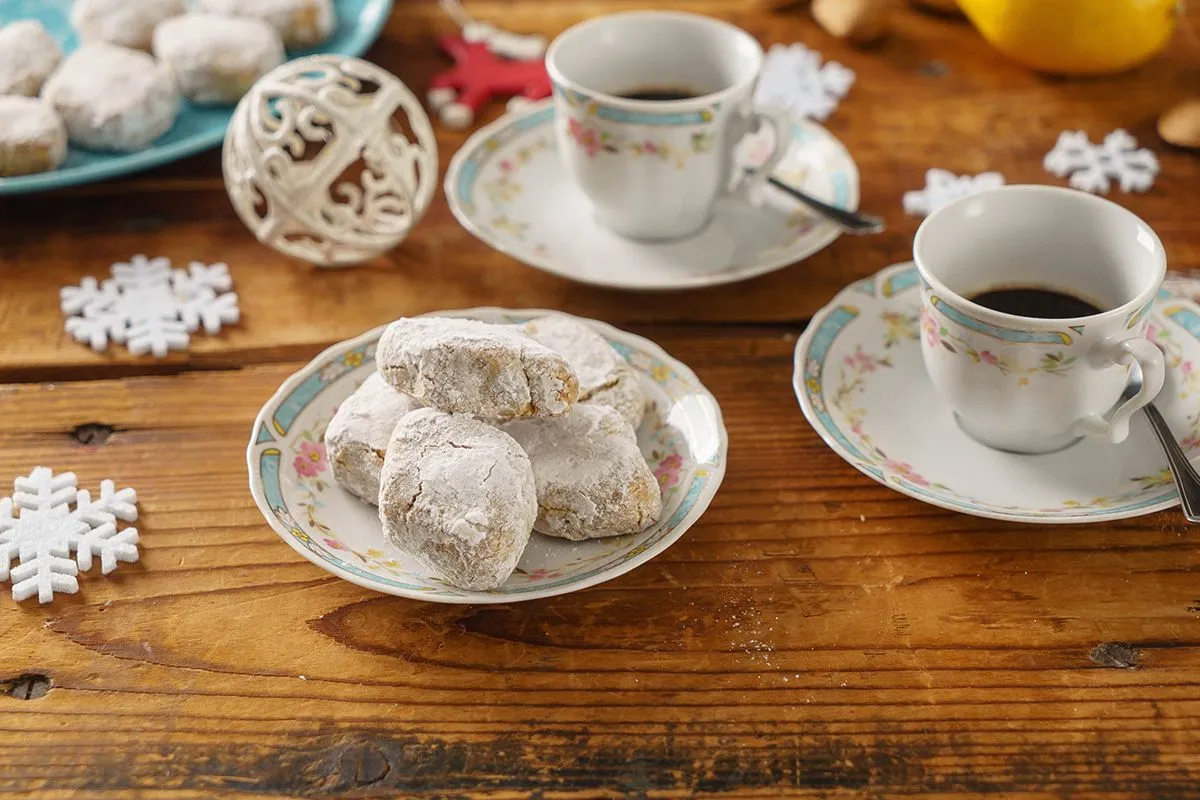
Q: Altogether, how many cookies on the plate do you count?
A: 5